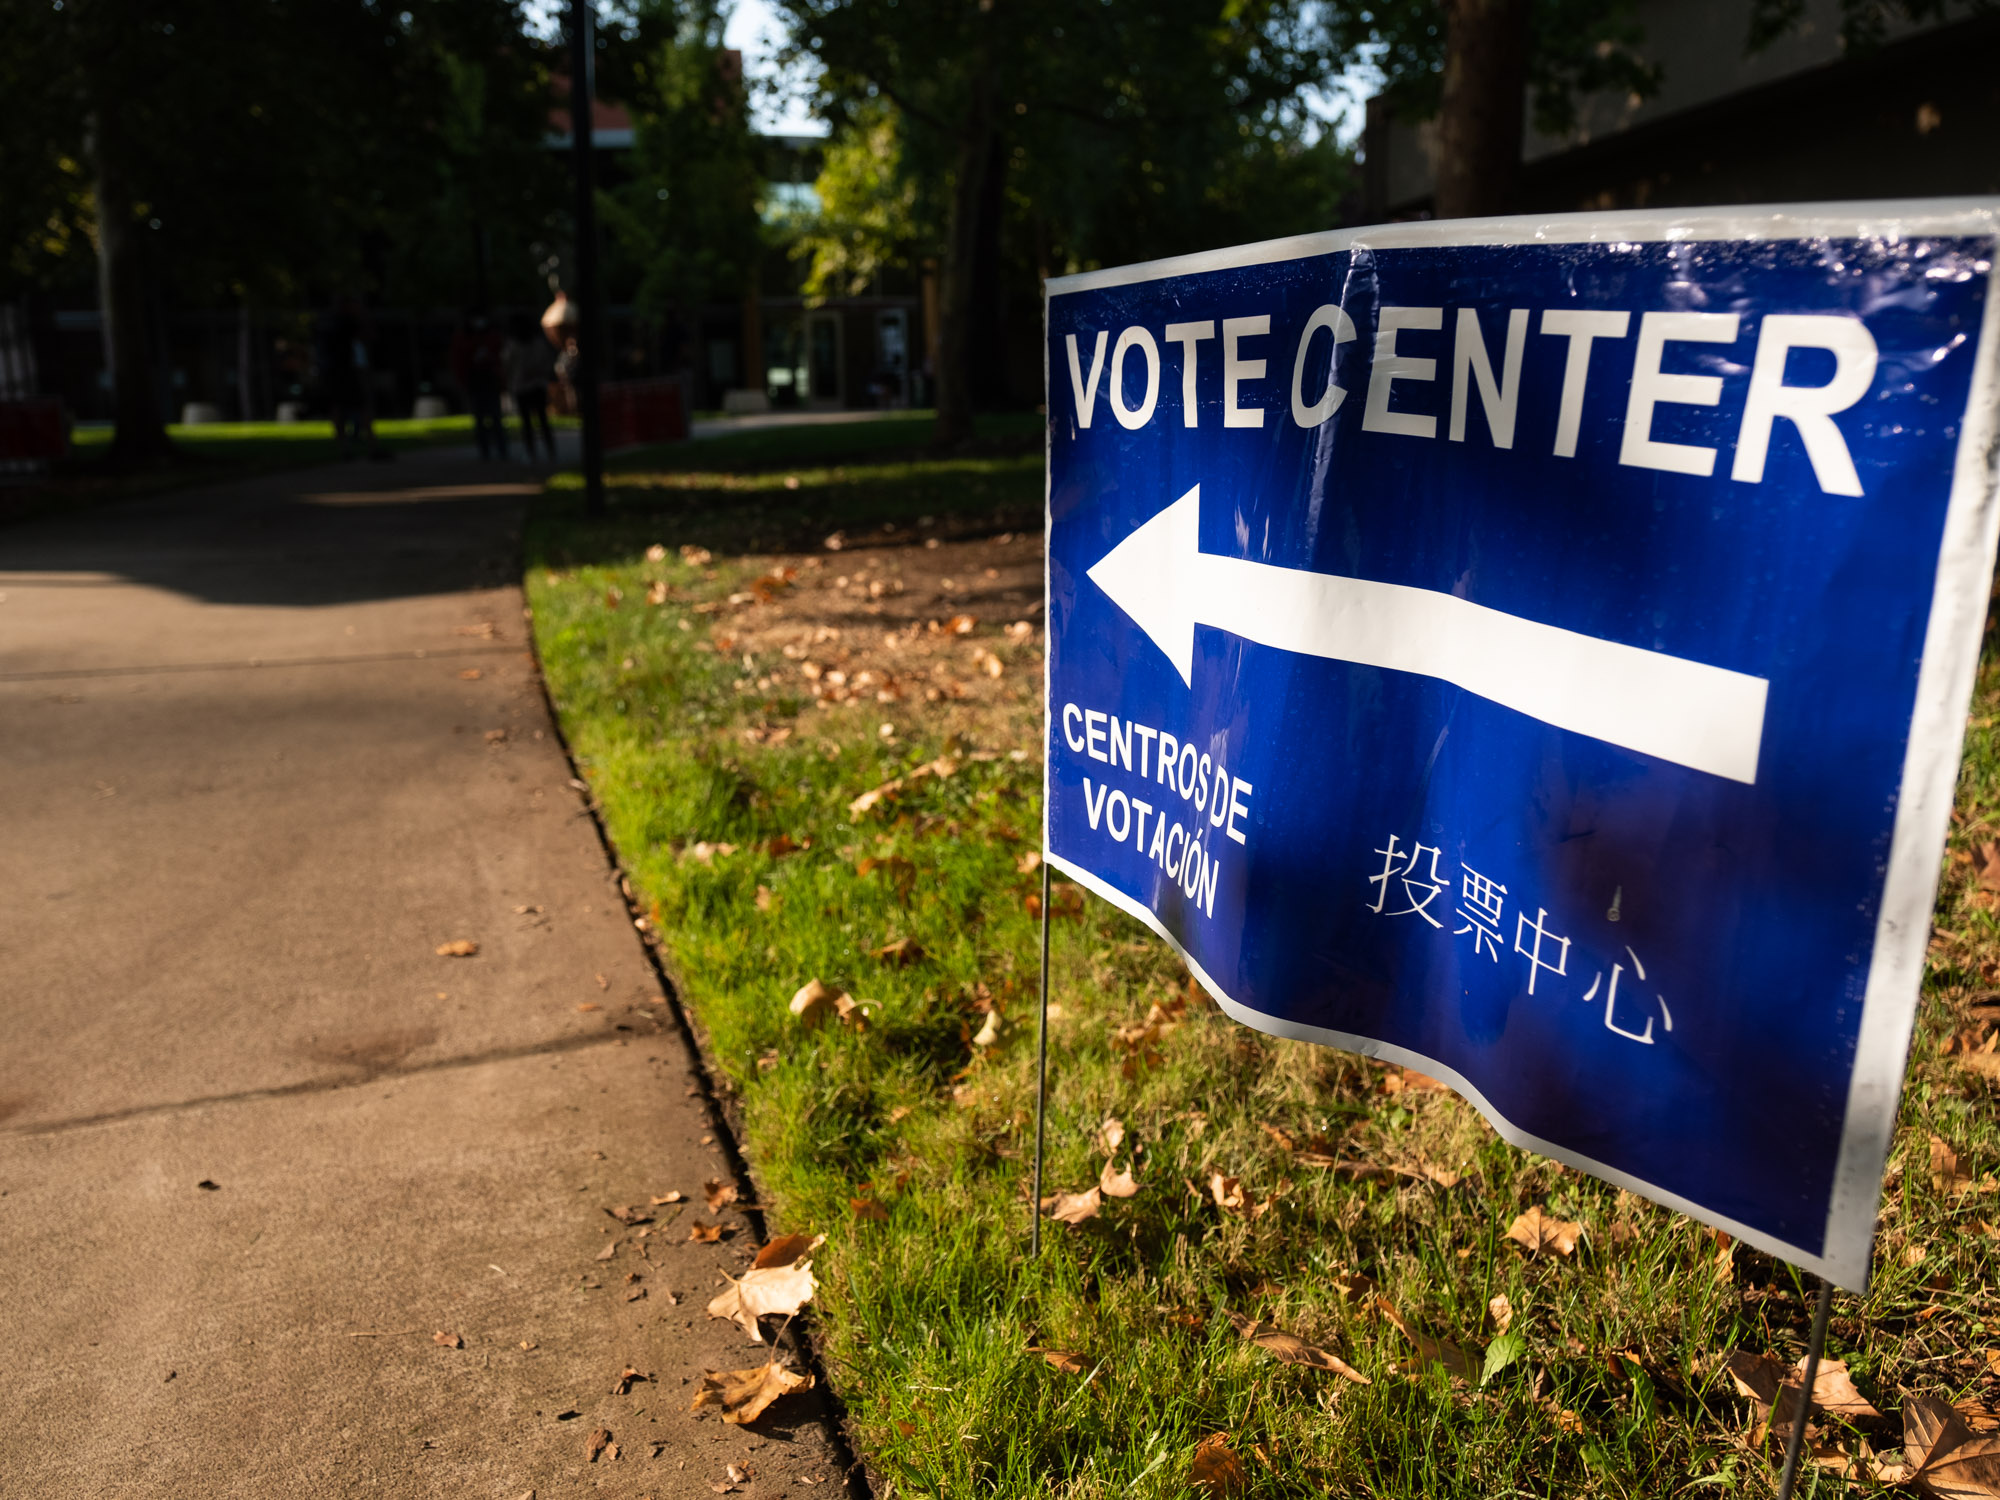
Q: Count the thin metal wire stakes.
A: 2